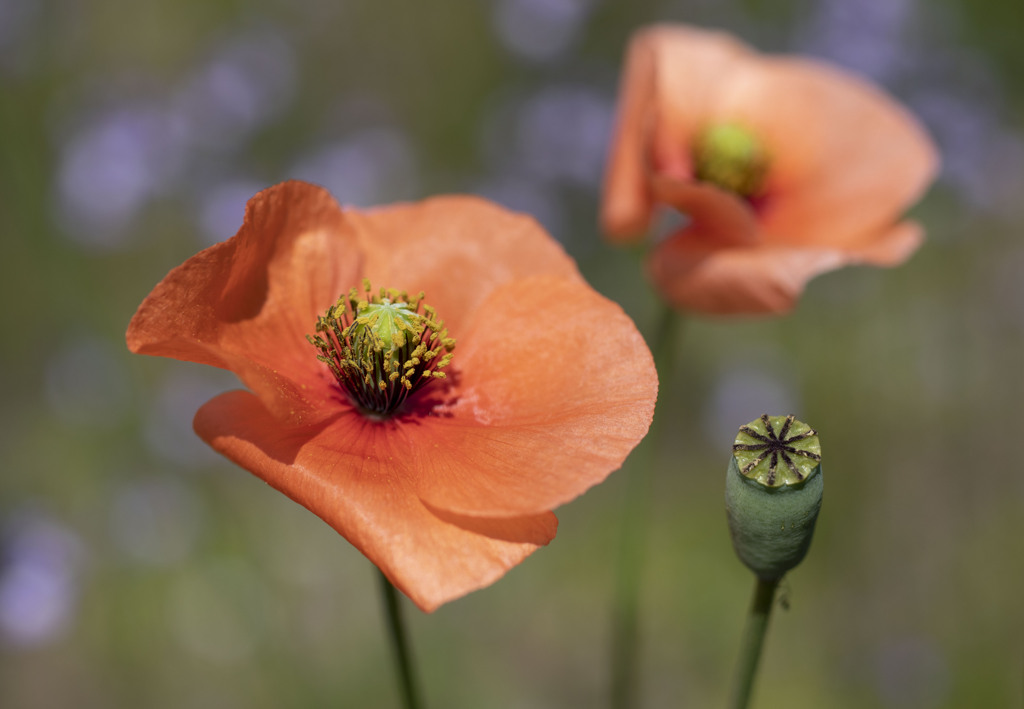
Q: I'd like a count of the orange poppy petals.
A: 8